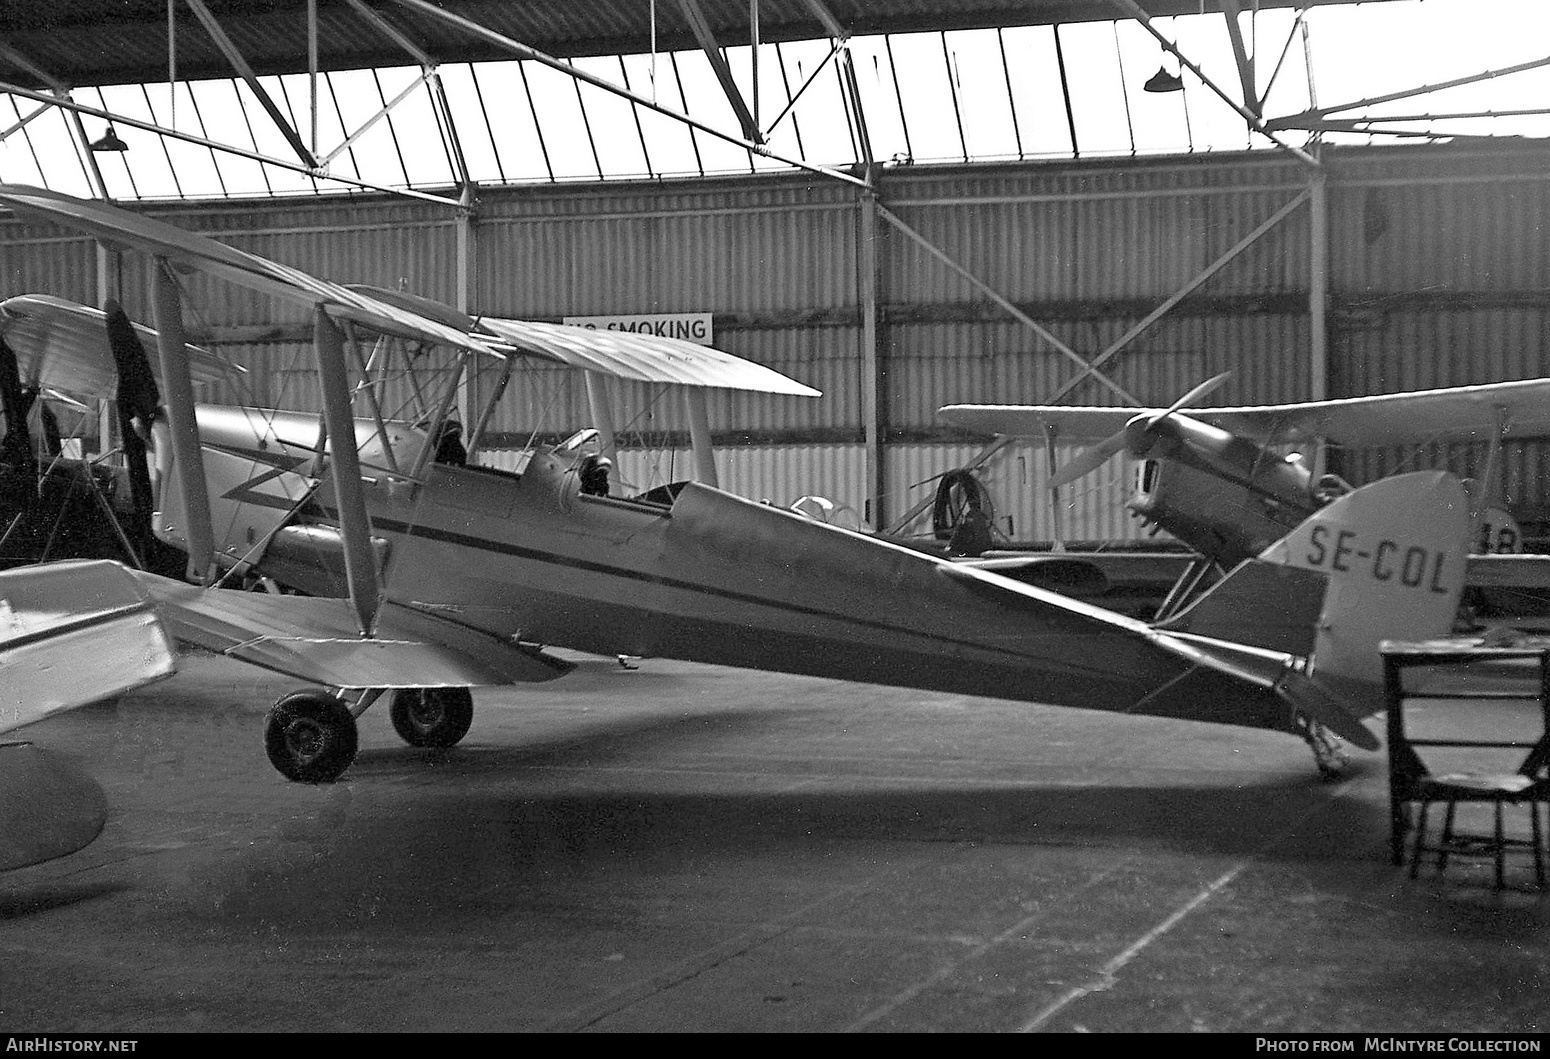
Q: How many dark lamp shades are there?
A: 2